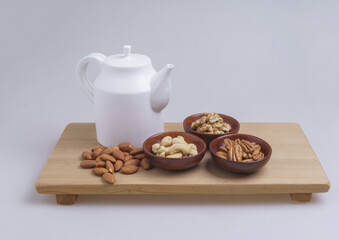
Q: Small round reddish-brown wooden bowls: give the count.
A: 3